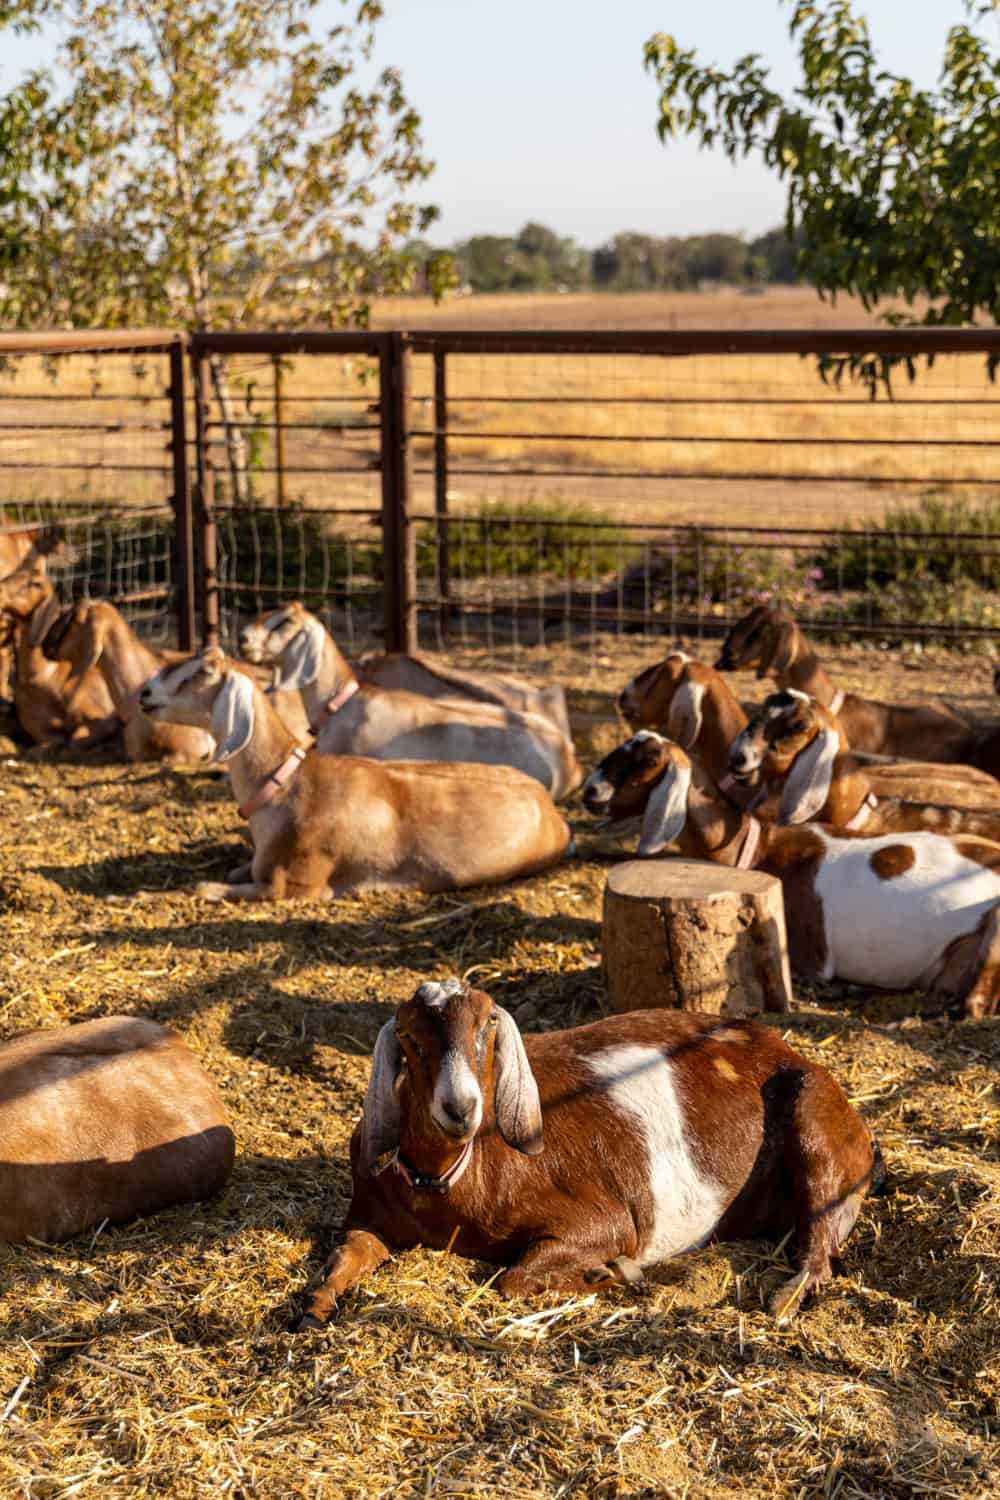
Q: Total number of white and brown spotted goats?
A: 2